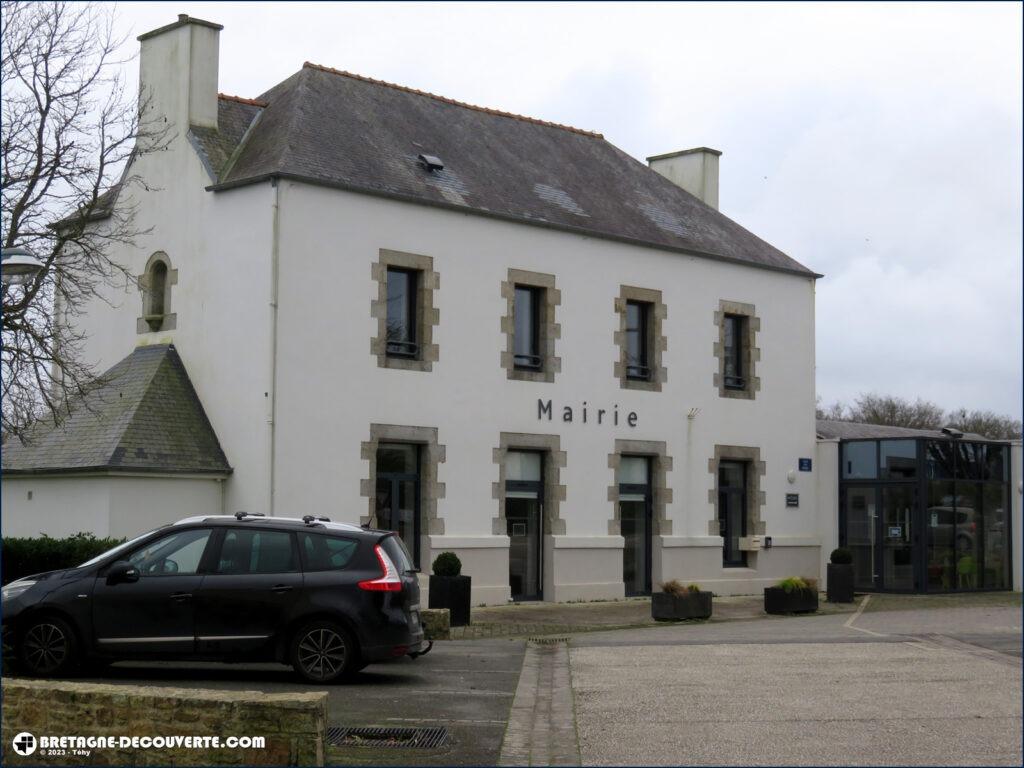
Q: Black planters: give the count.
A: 4